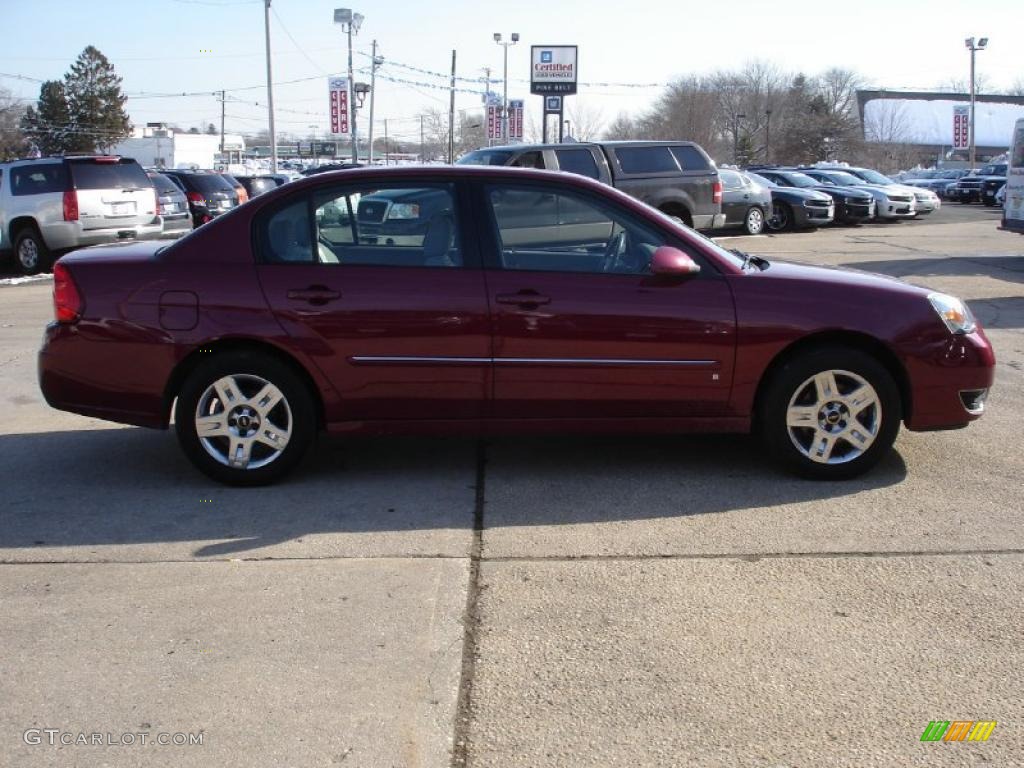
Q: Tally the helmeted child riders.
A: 0